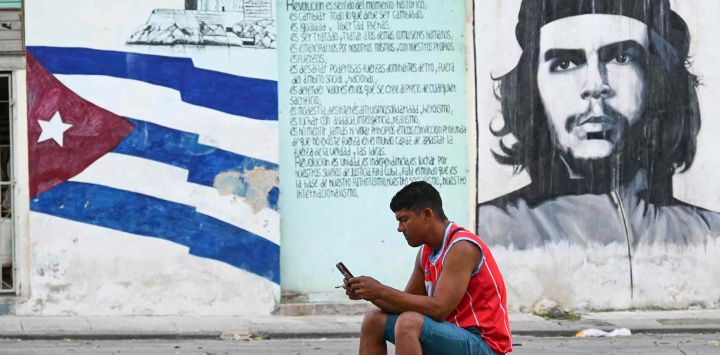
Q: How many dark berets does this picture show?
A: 1